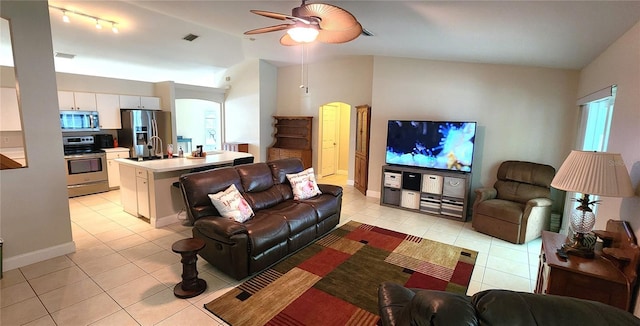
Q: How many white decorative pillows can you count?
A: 2